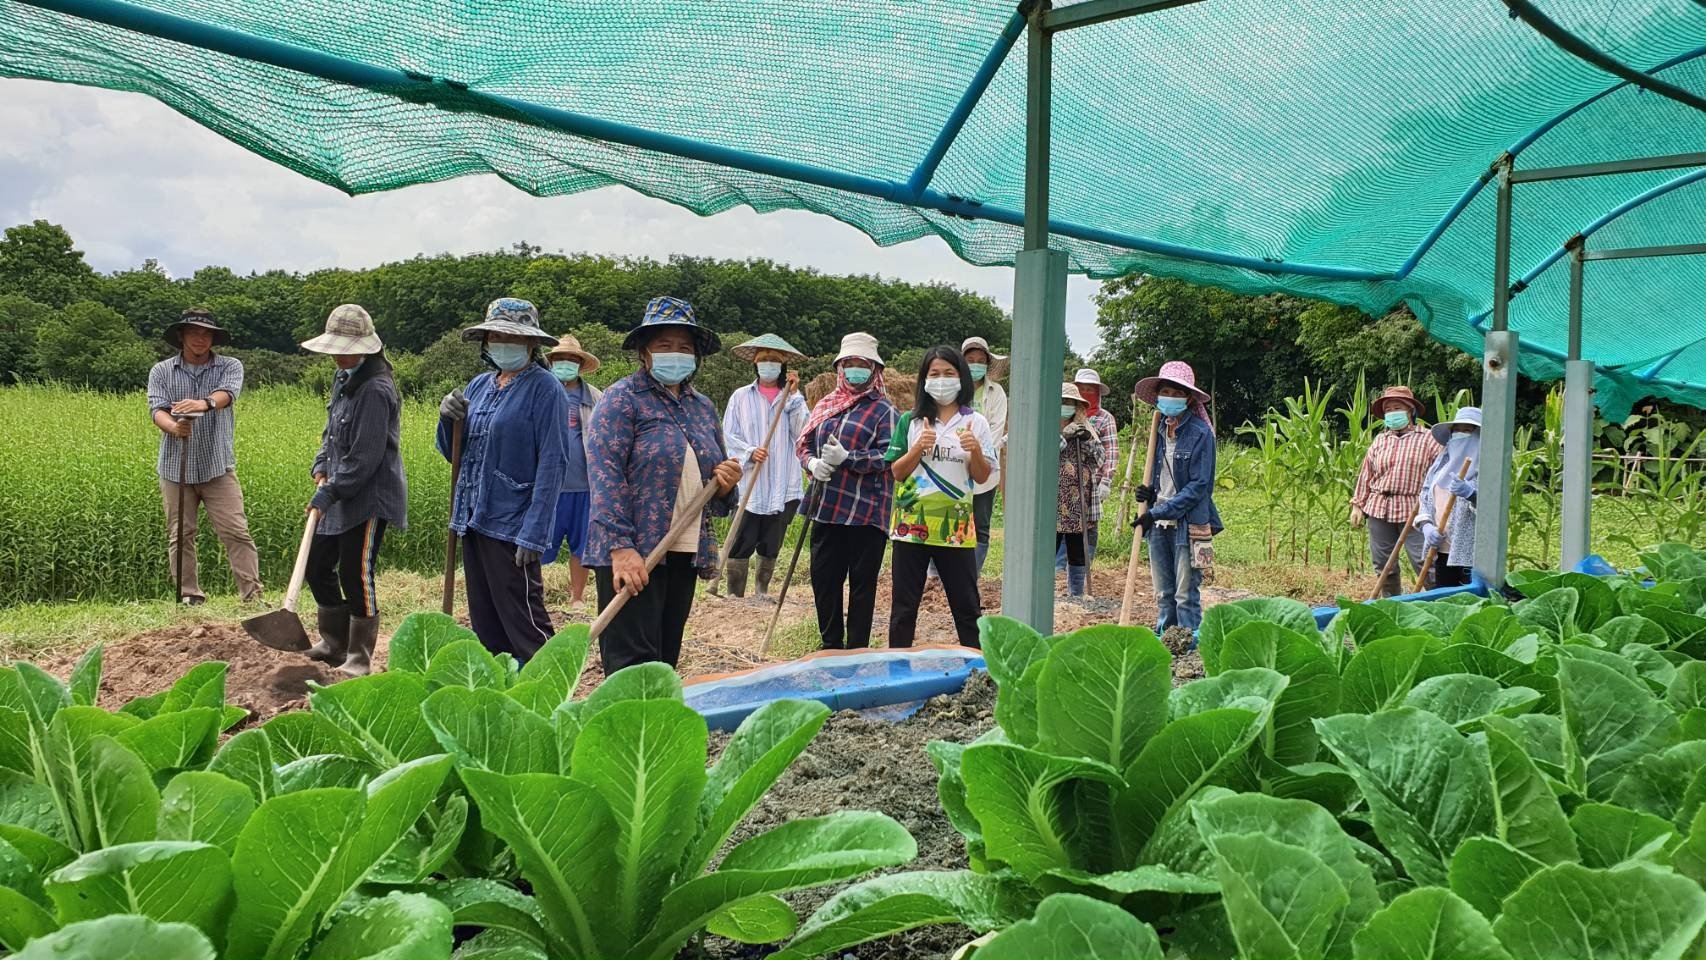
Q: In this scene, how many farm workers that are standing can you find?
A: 14